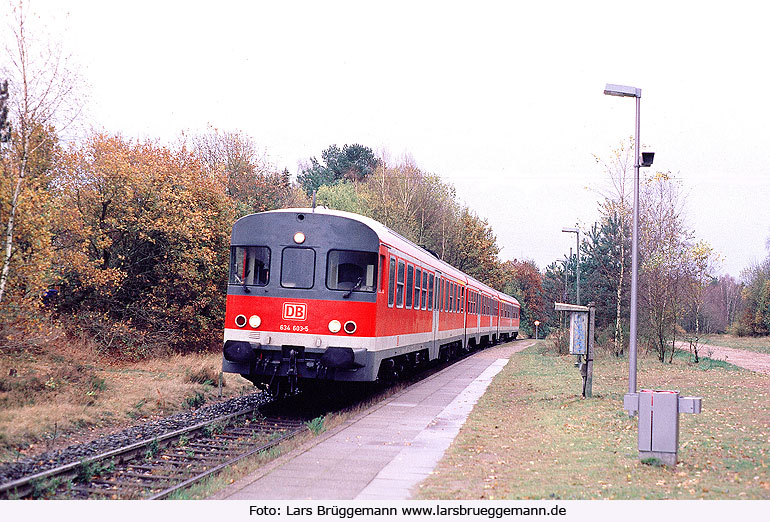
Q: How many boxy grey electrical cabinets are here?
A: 1